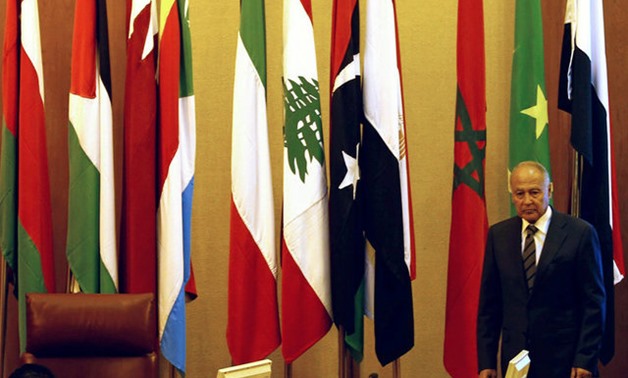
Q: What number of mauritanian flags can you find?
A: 1